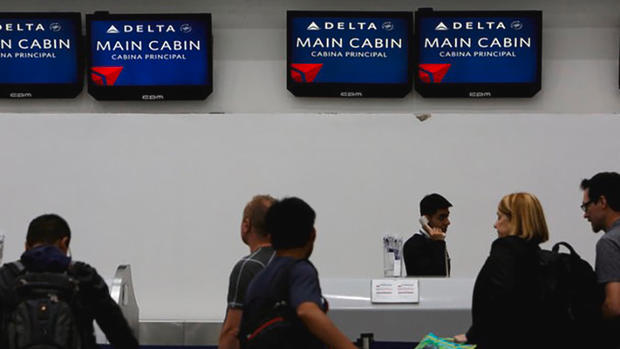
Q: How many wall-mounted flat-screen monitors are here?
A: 4